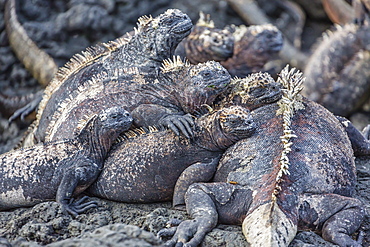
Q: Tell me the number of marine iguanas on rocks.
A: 9